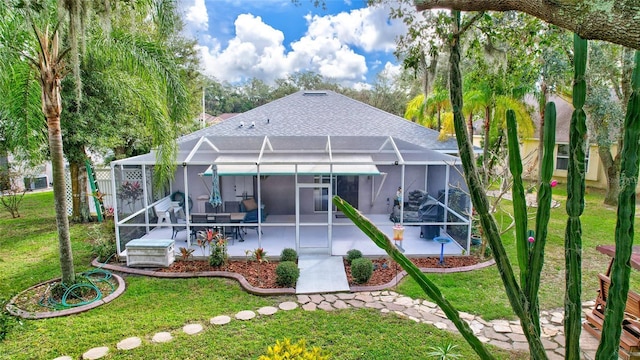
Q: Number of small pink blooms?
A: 2